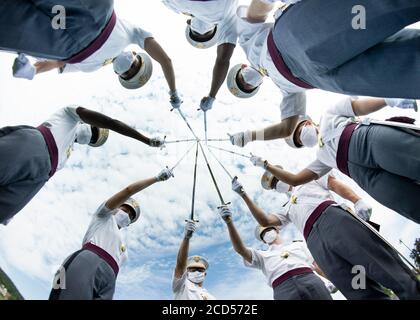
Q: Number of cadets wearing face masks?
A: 9